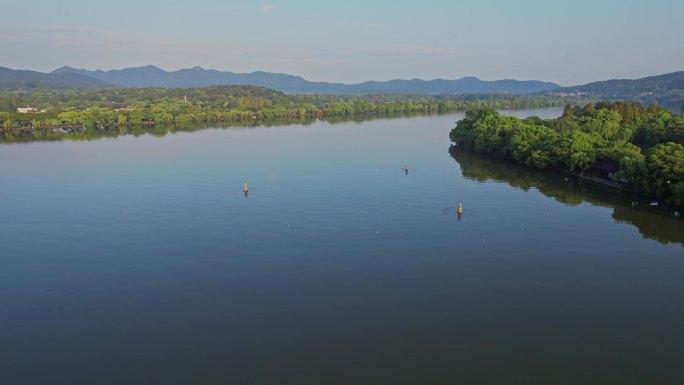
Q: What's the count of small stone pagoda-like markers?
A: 3